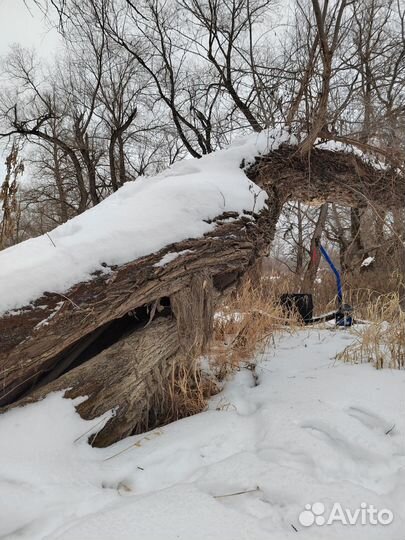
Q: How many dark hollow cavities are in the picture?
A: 1